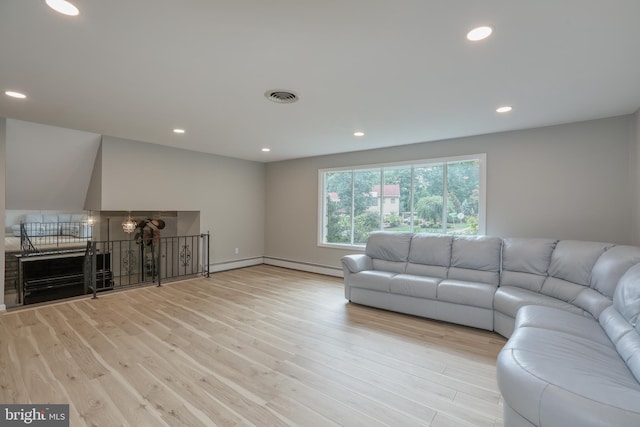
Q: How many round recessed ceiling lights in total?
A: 7